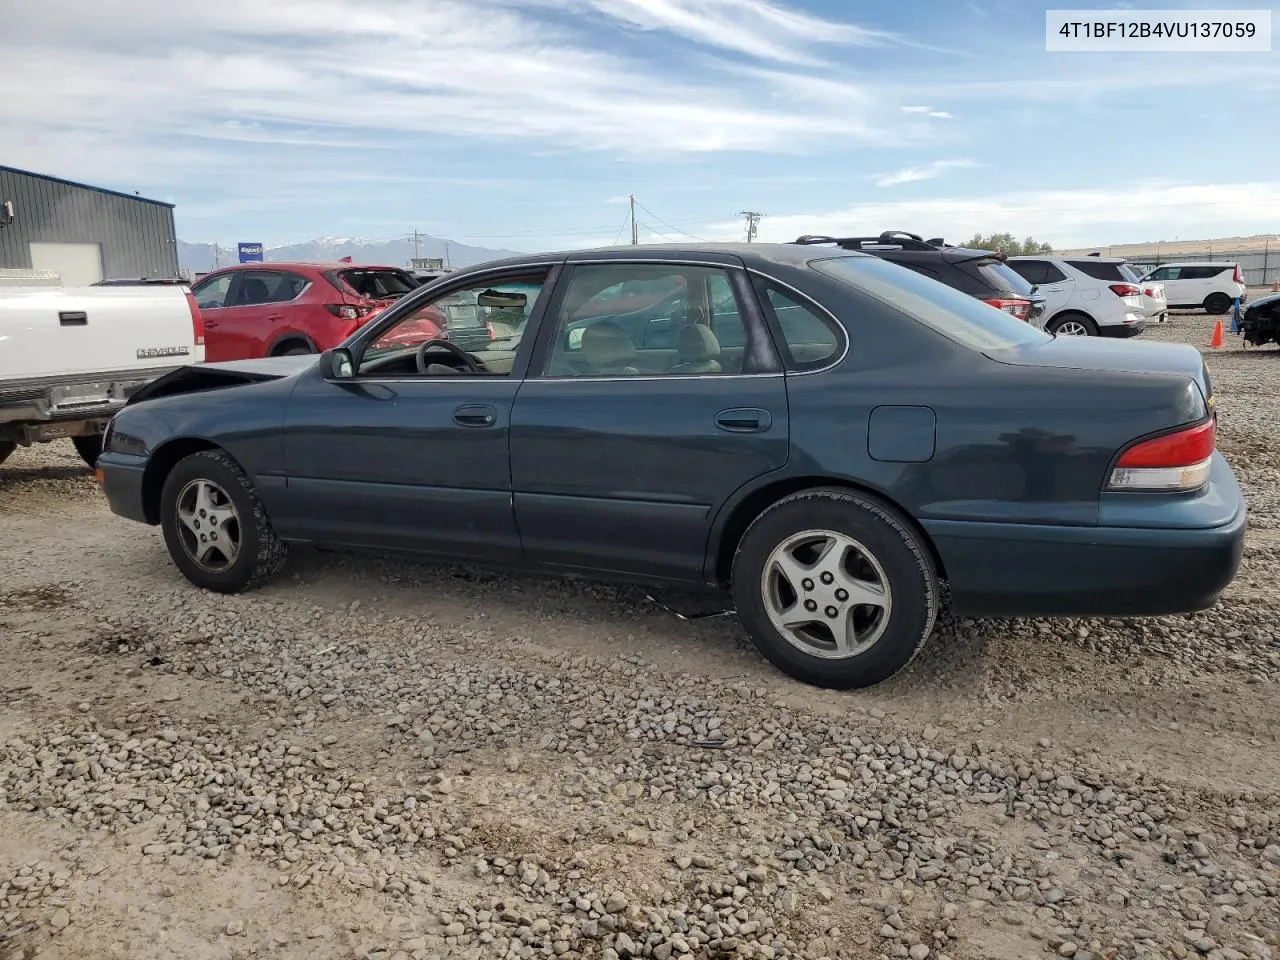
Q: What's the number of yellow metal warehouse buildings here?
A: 0